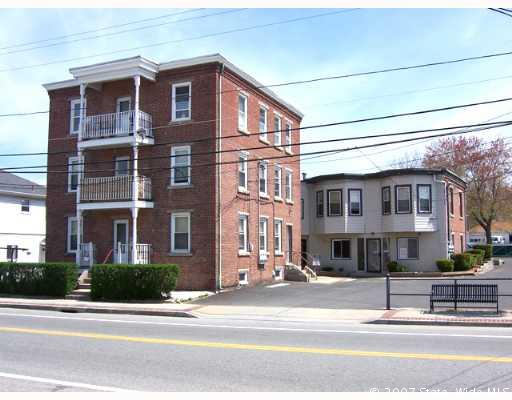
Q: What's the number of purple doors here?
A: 0